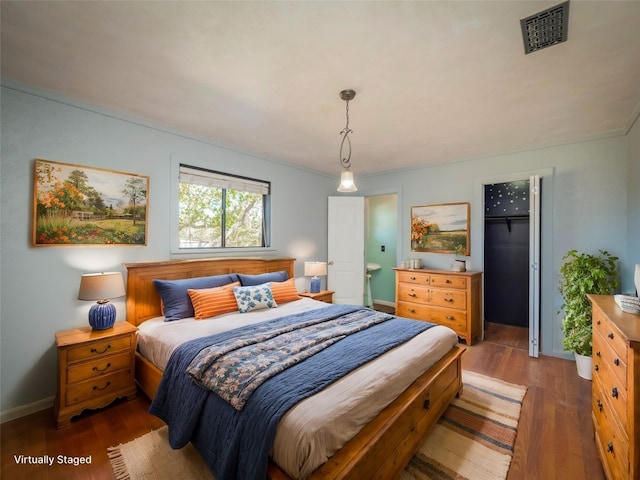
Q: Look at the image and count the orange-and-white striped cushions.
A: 2